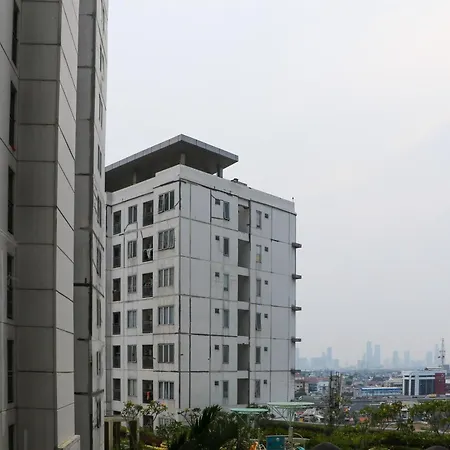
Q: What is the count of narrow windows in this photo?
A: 12